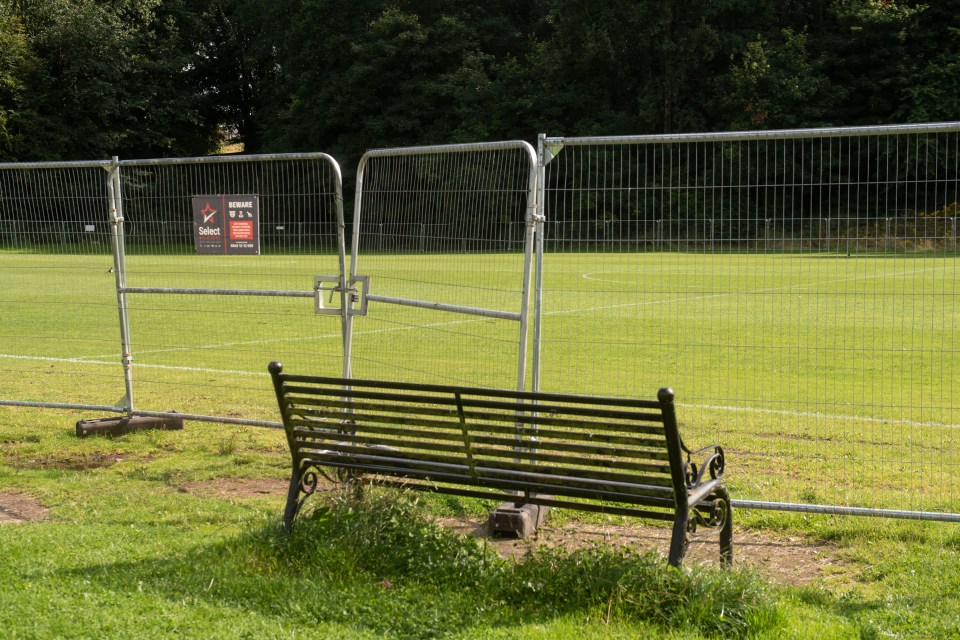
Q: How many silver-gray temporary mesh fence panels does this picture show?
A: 4